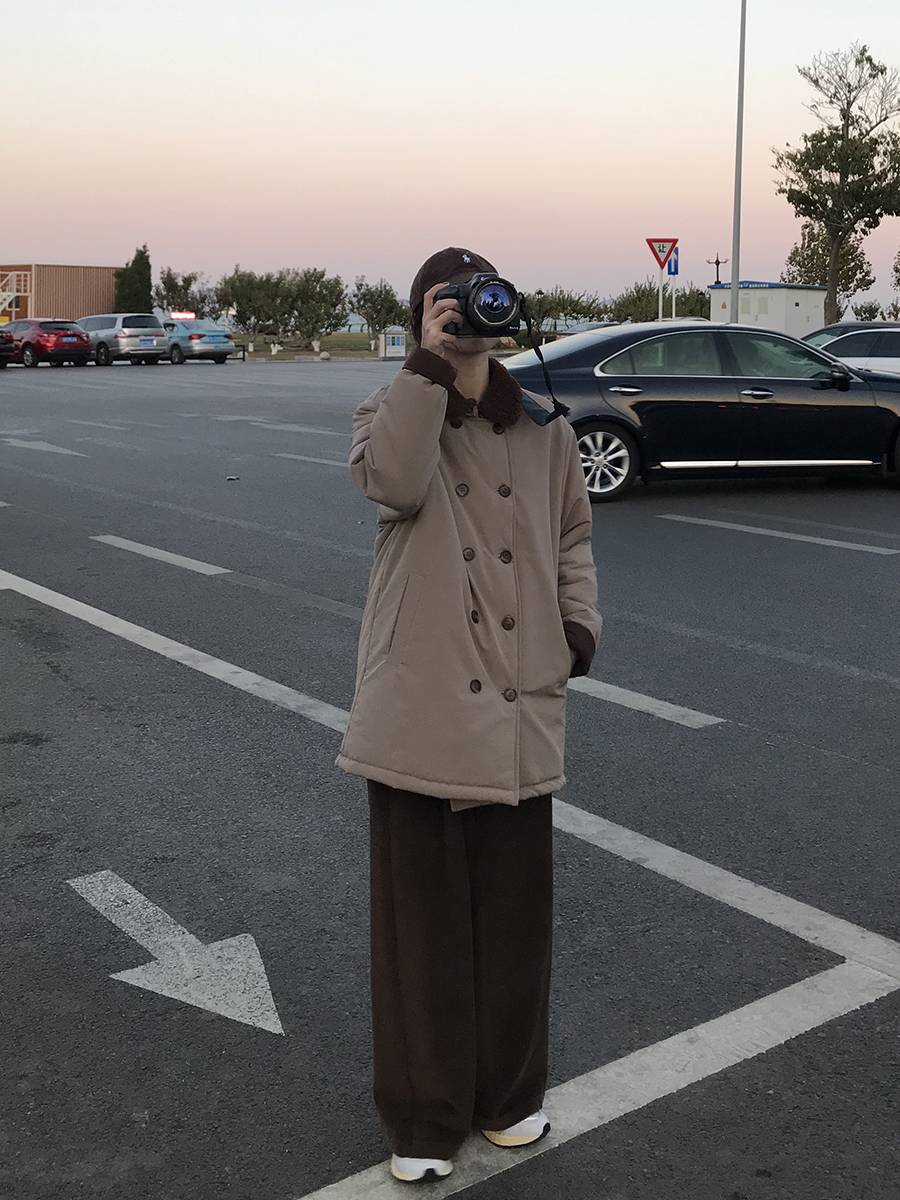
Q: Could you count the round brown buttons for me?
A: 10